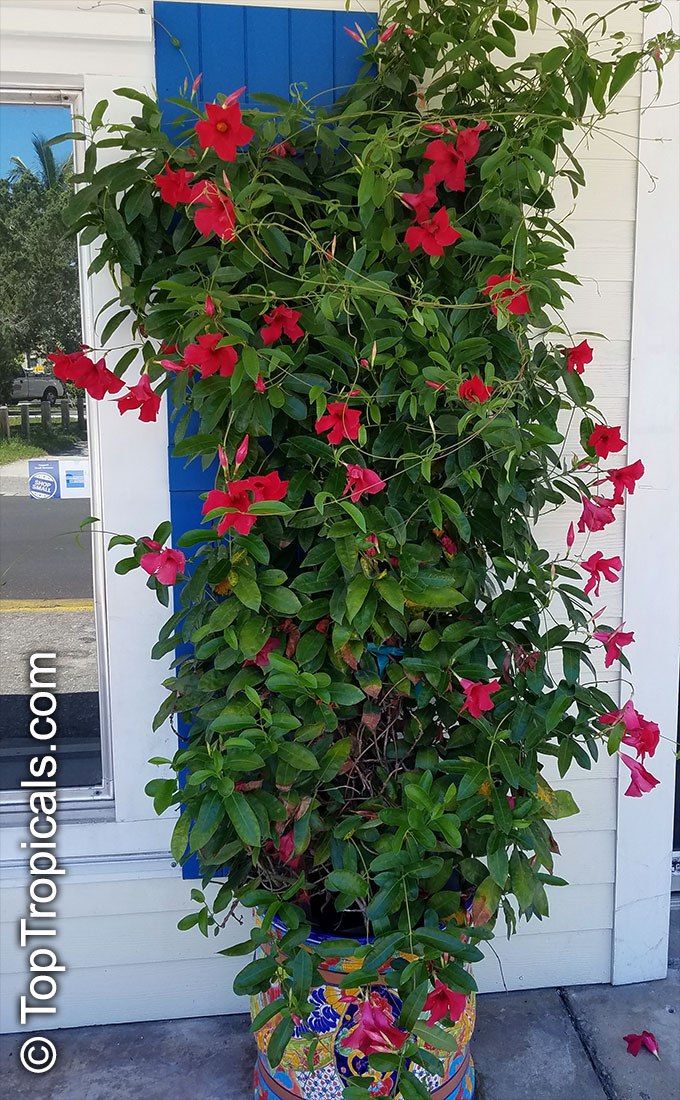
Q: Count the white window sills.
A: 1